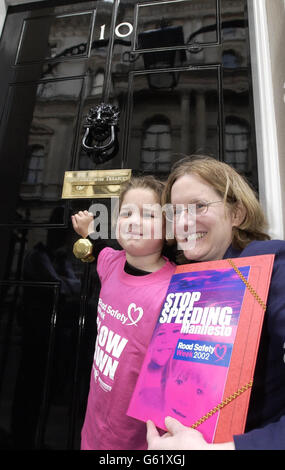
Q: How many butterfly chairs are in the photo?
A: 0